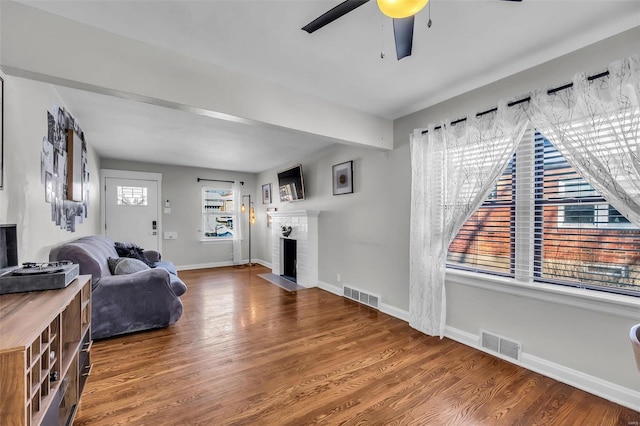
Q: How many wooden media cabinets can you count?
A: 1